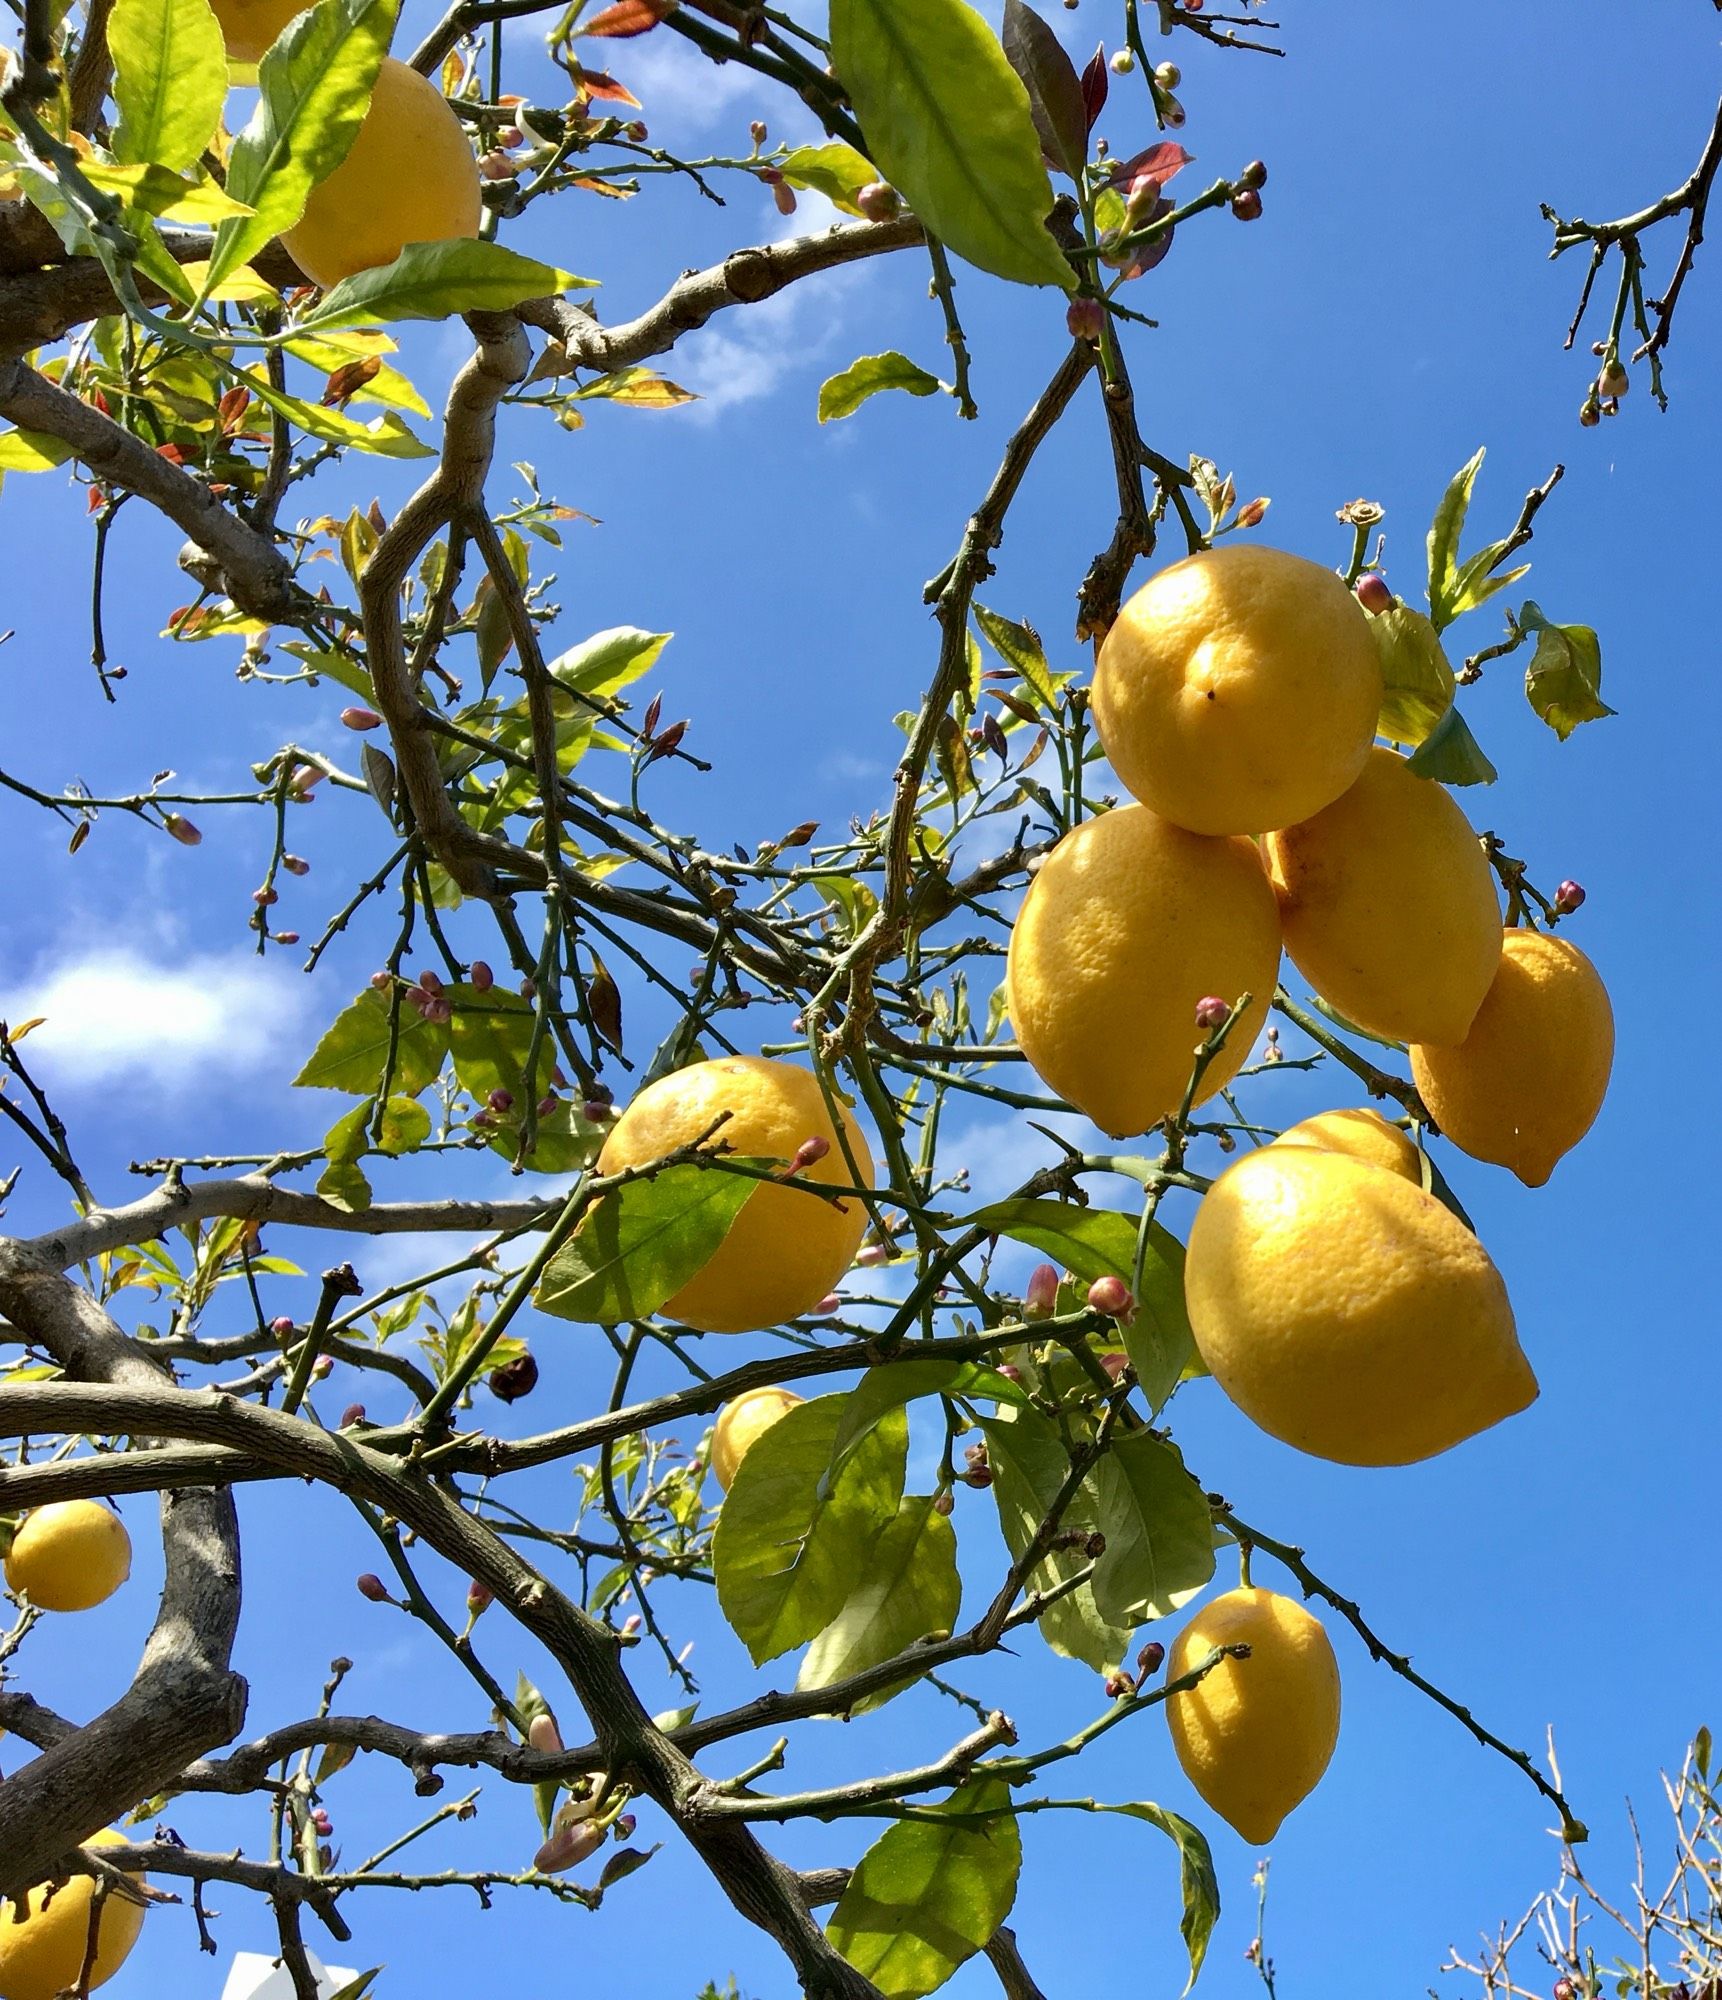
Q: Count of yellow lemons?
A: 13